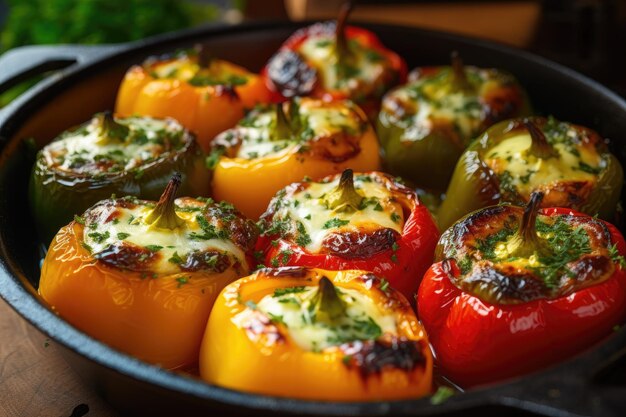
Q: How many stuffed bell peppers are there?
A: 10